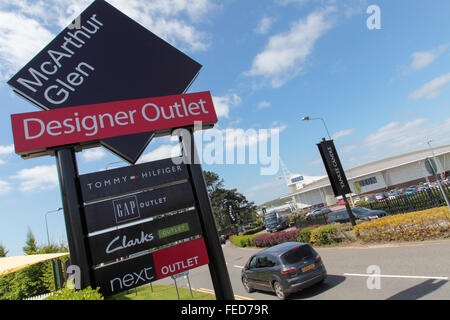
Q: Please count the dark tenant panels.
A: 4